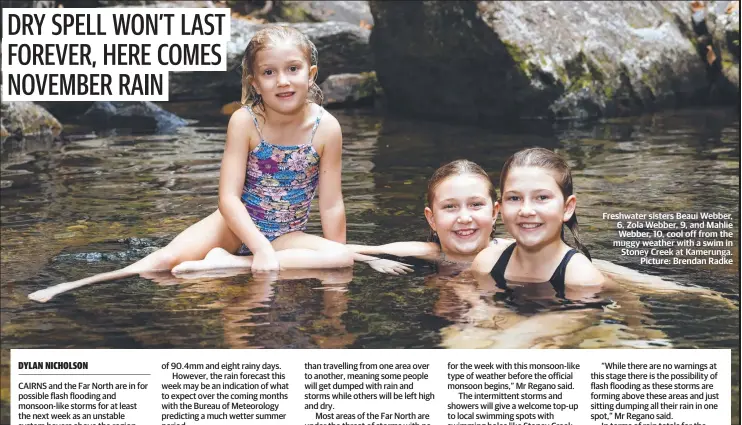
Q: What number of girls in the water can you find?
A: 3